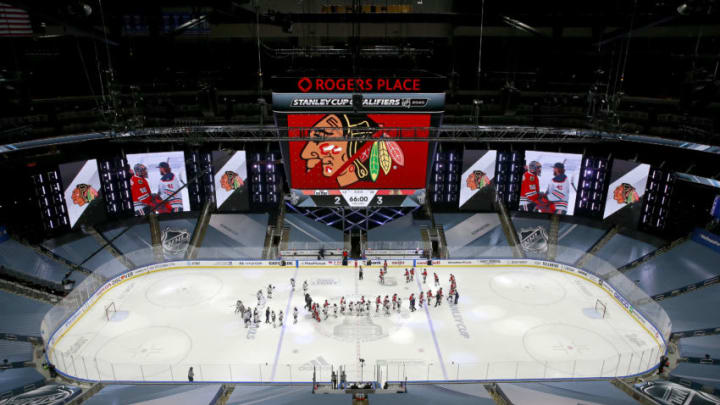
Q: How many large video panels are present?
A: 7